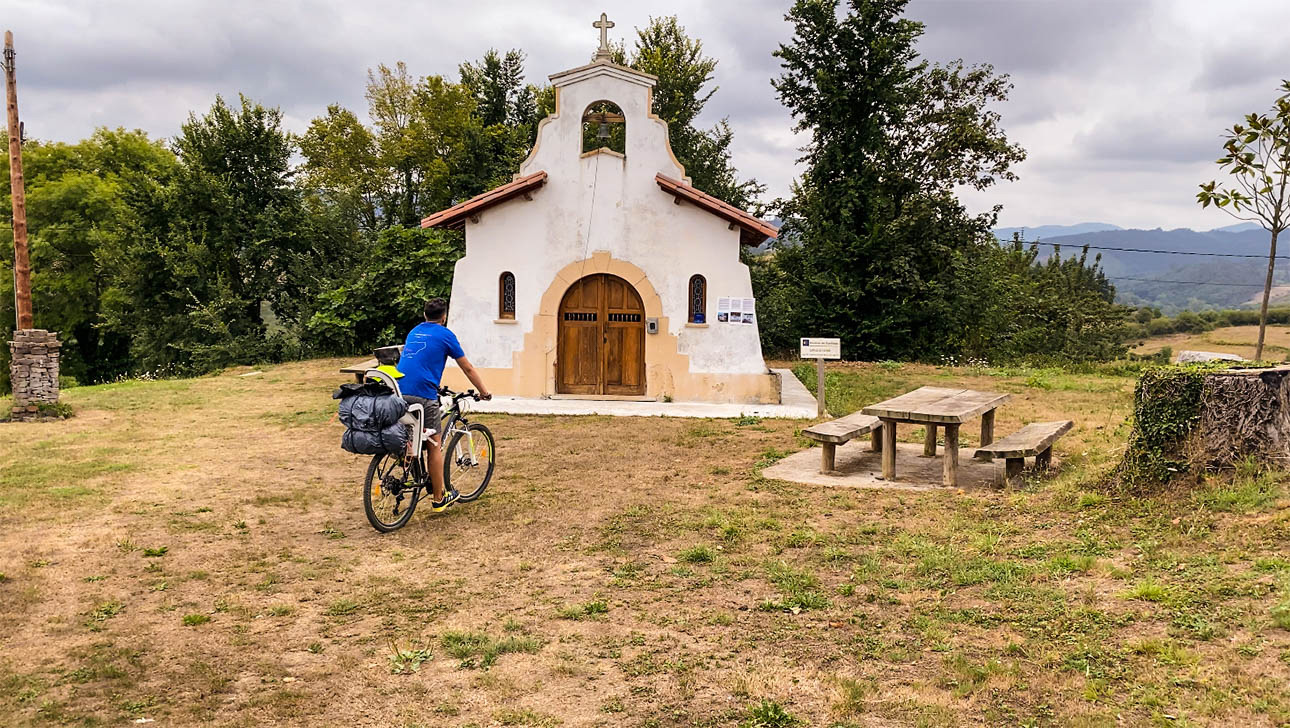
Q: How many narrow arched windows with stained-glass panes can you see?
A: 2